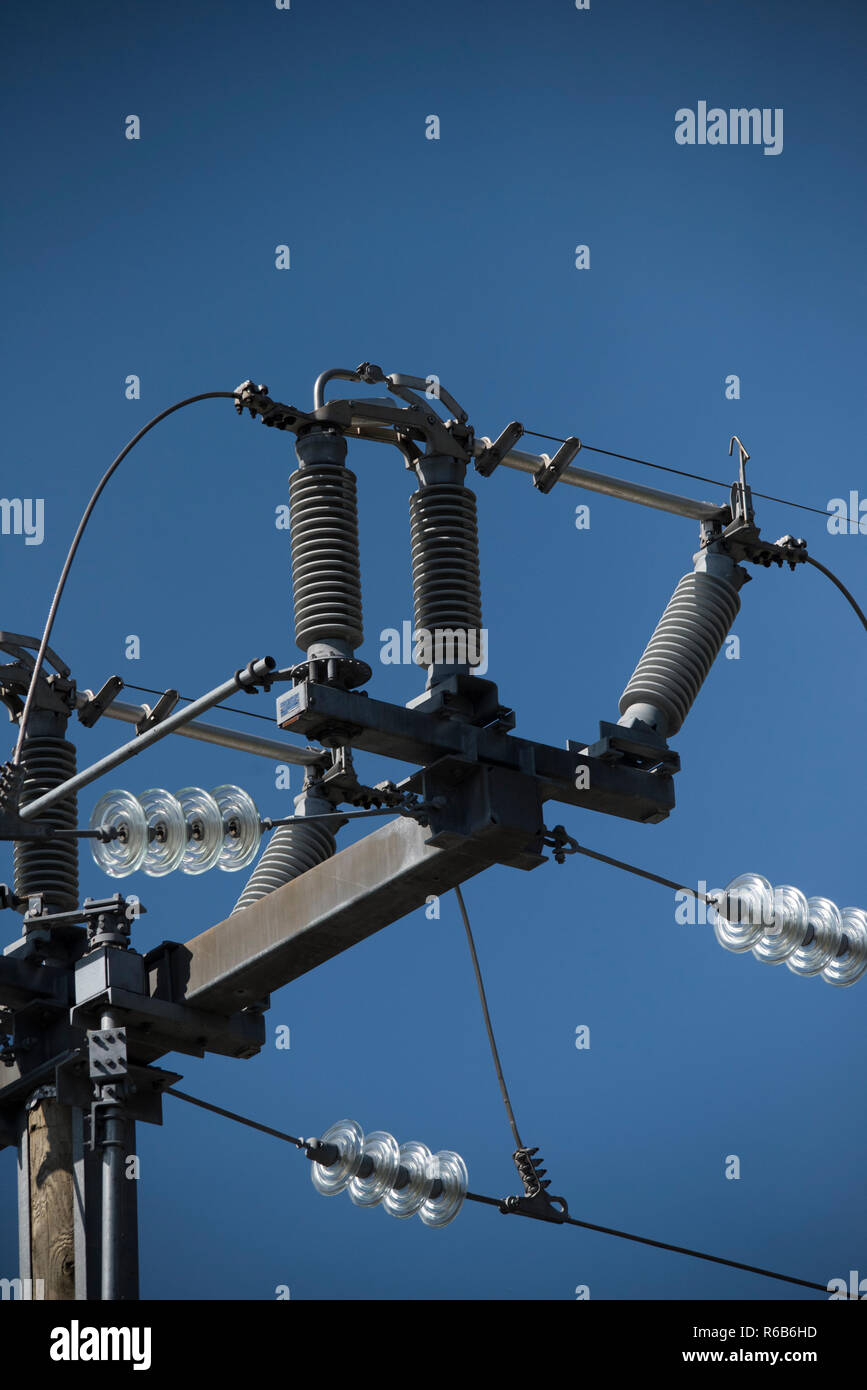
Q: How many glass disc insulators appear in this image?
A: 12